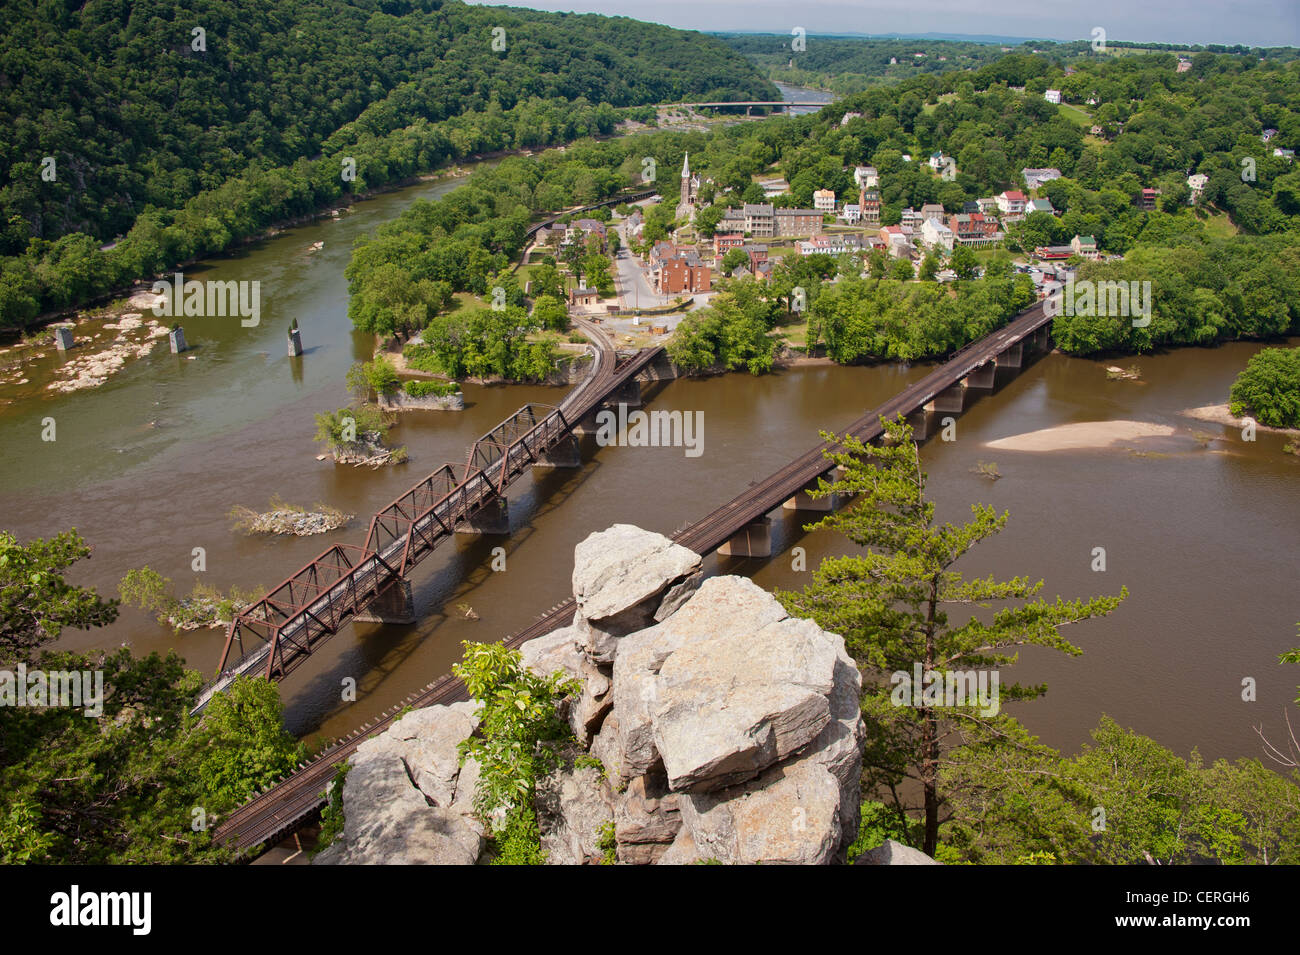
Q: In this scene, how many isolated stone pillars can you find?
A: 3